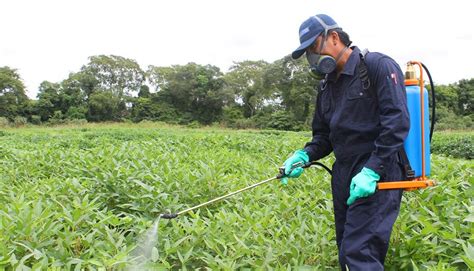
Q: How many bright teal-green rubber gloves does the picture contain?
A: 2